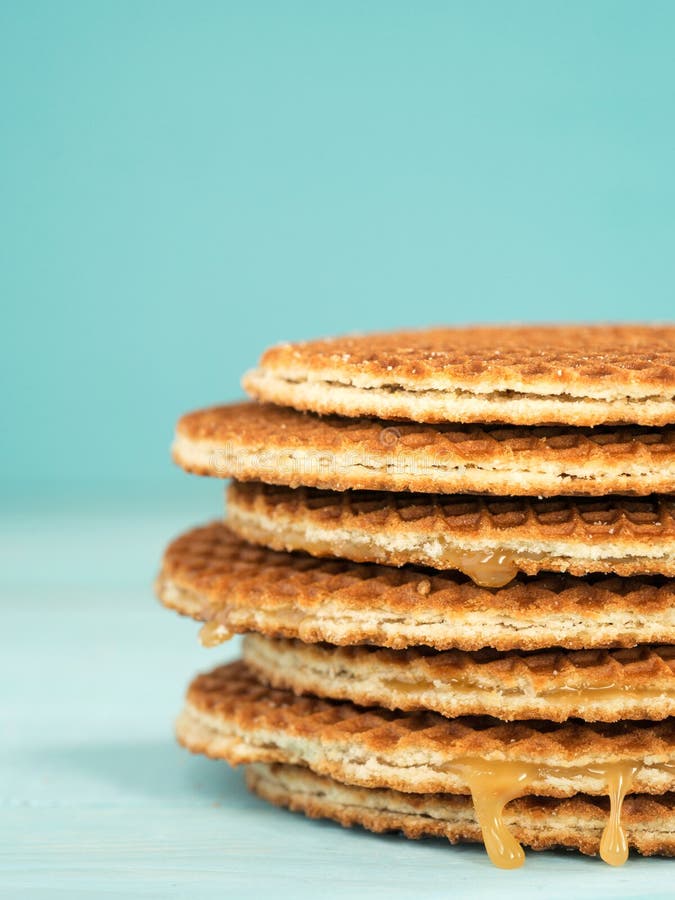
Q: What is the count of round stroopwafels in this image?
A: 7